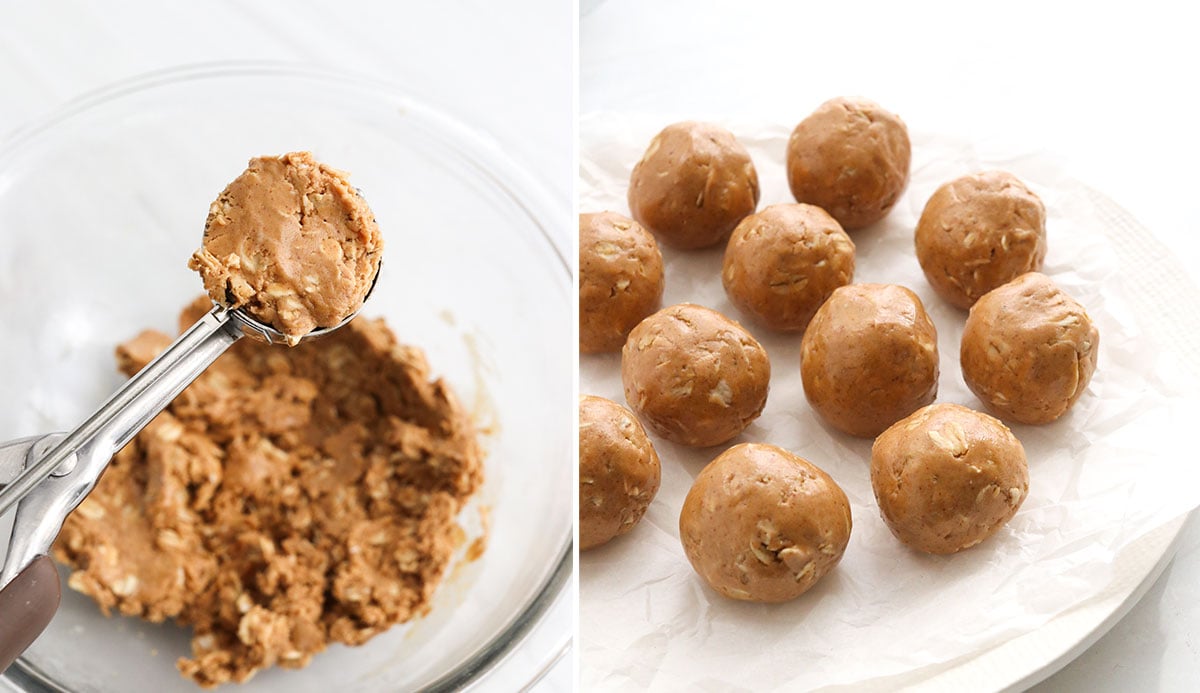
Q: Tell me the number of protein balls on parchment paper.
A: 11